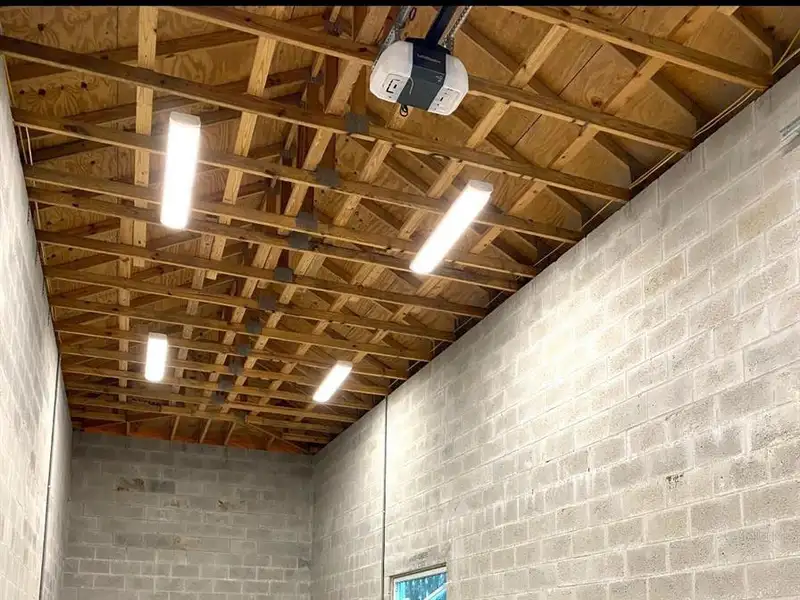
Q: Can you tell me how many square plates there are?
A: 11